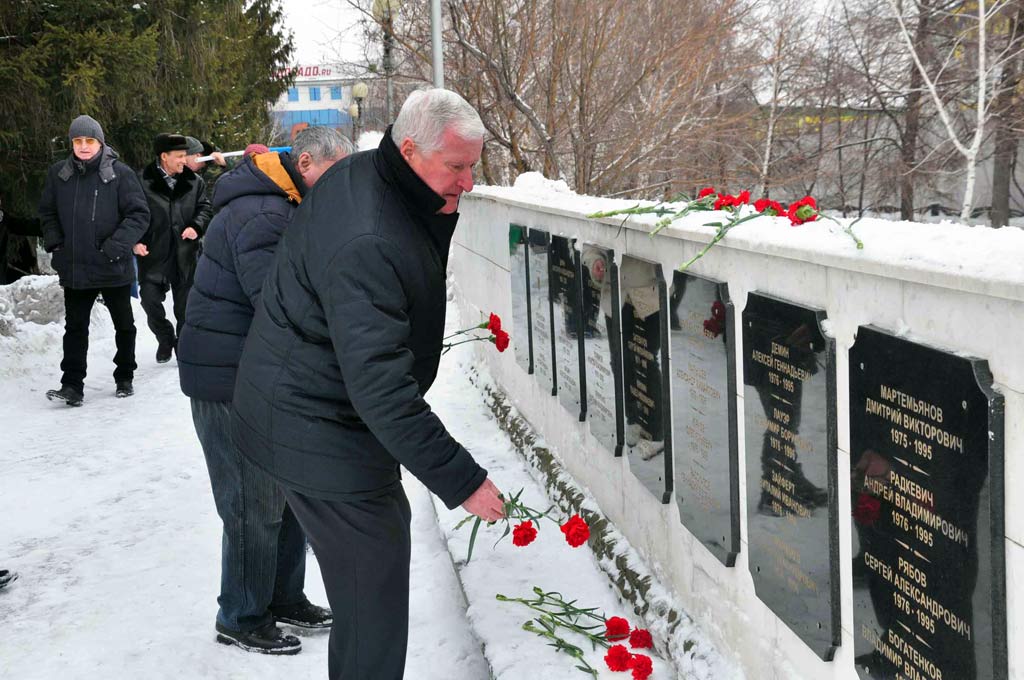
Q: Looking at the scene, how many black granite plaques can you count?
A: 8